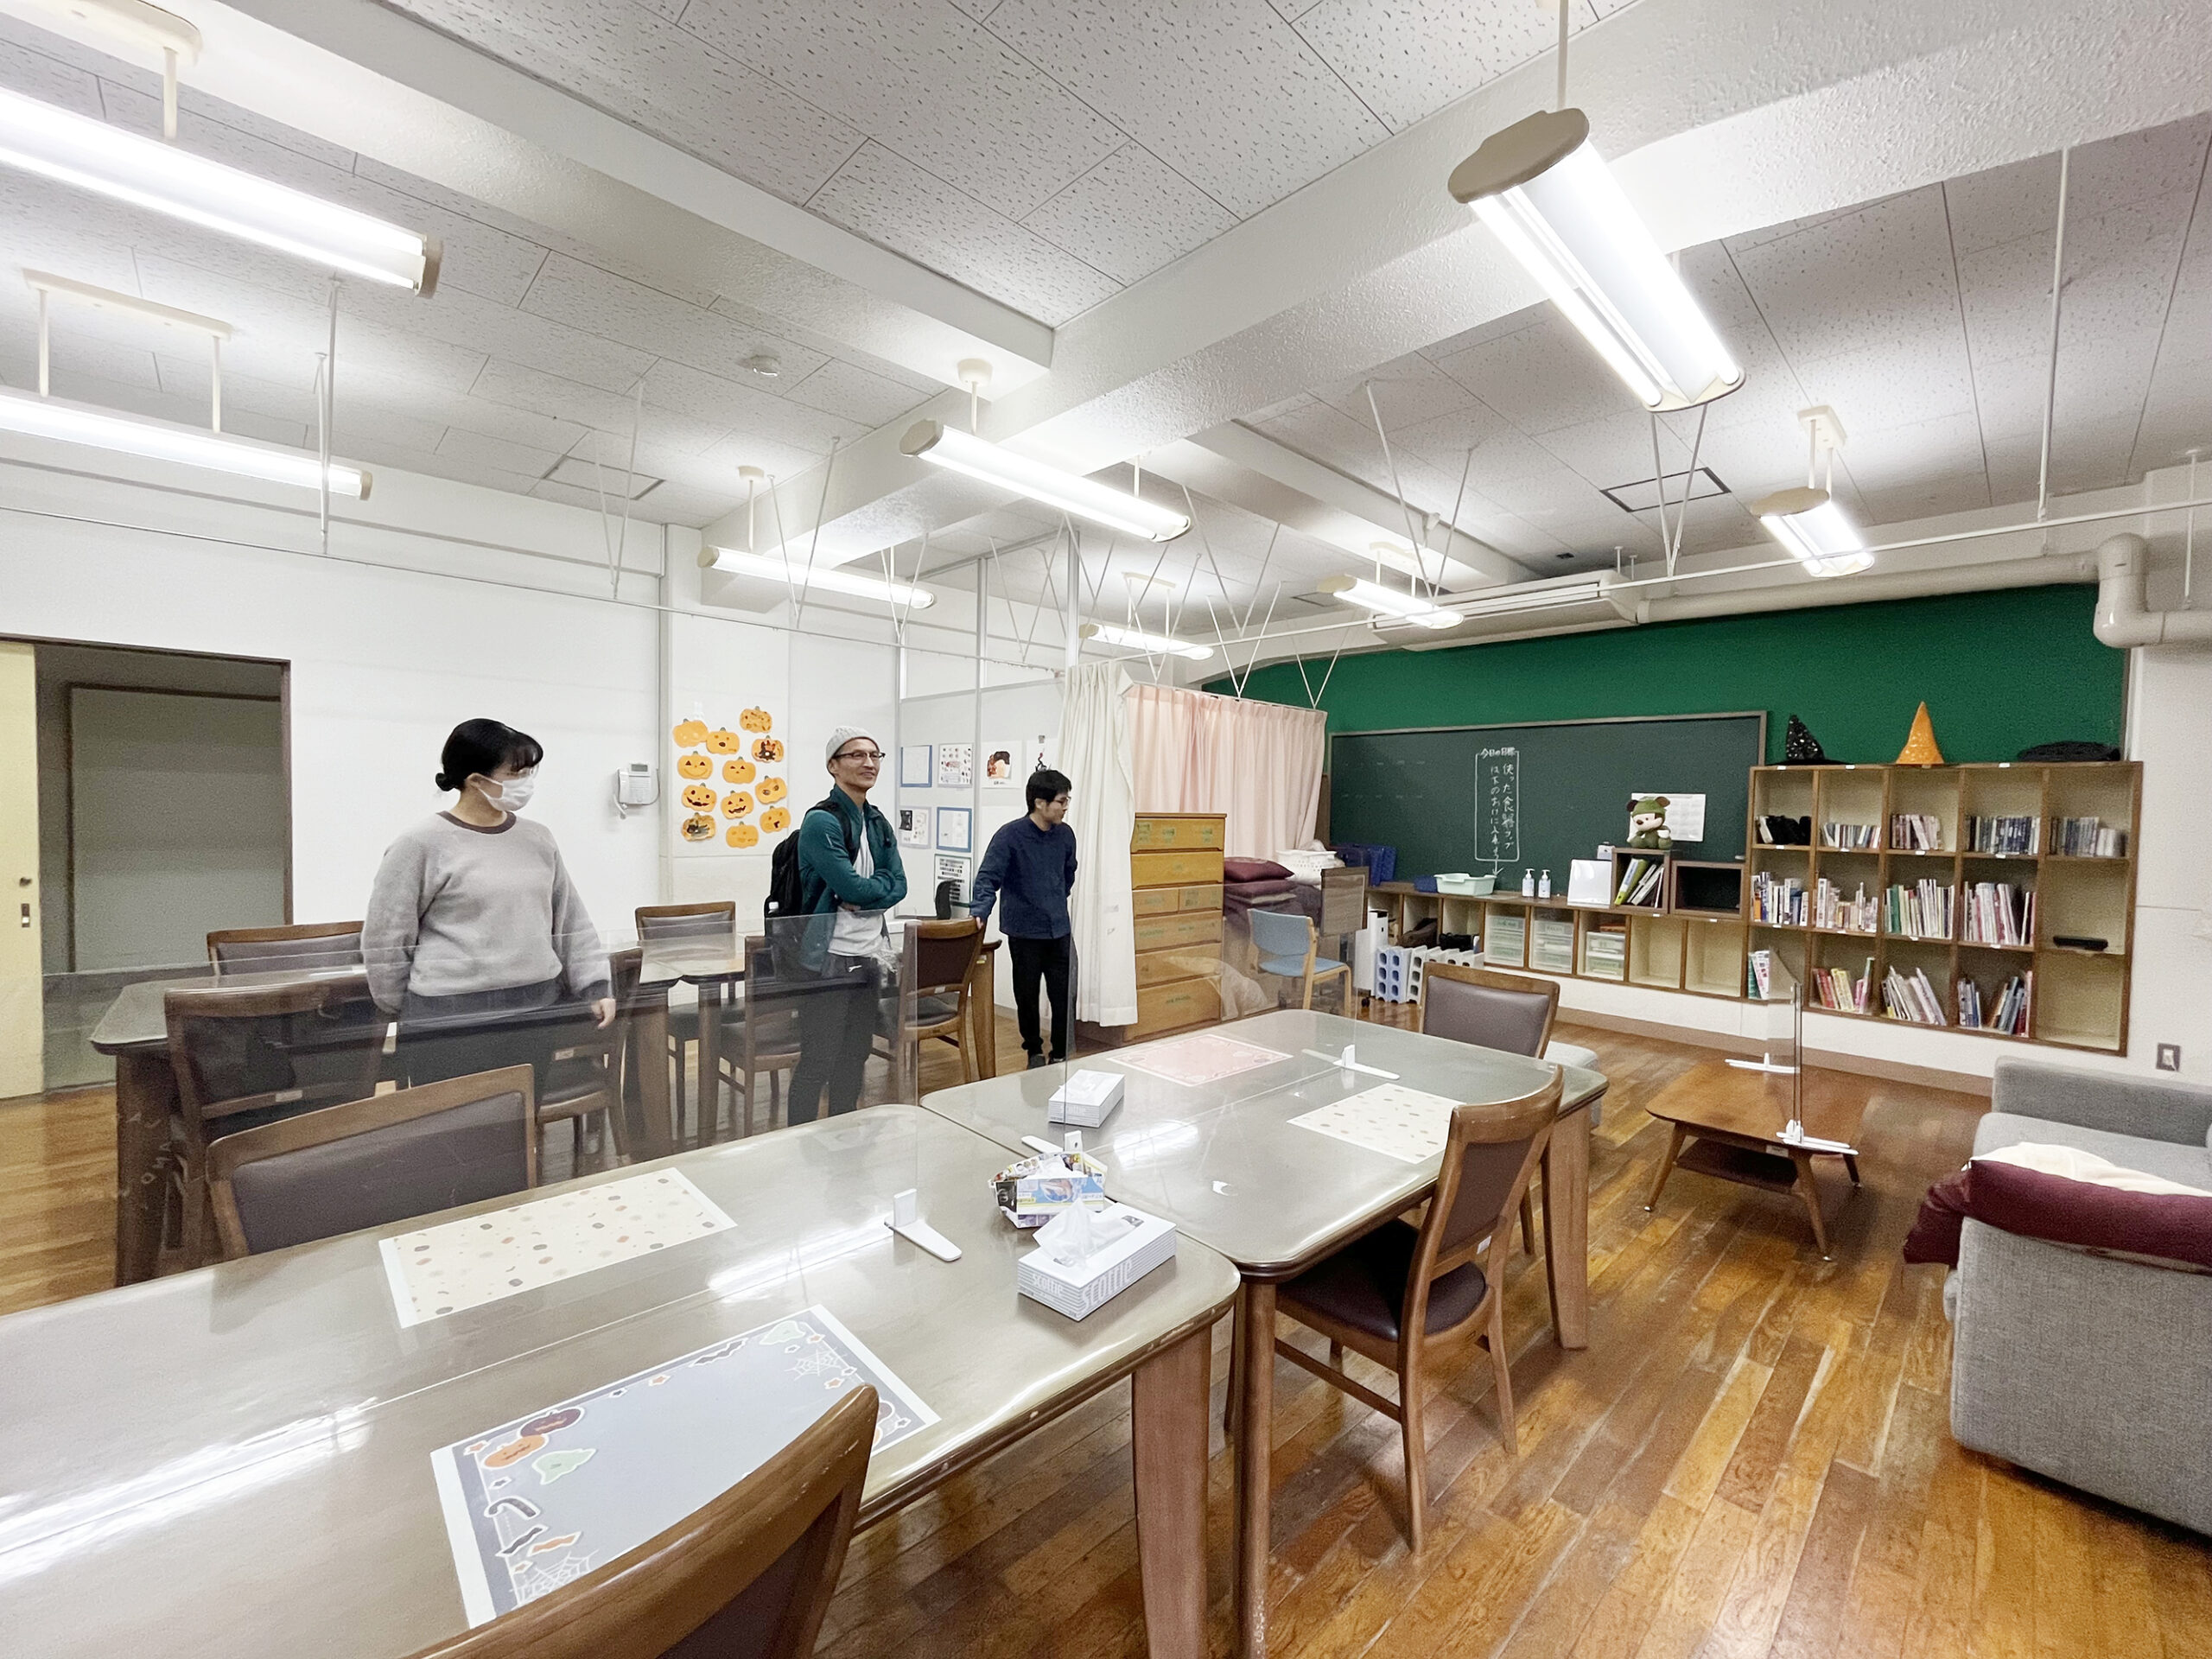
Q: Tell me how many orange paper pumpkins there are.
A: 12